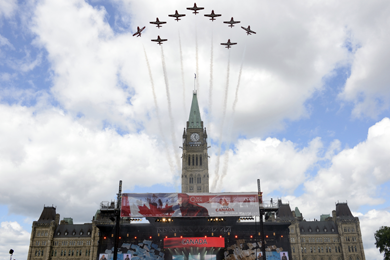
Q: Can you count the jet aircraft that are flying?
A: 9